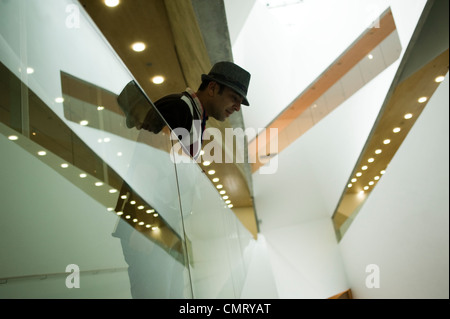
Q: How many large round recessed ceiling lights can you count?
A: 3